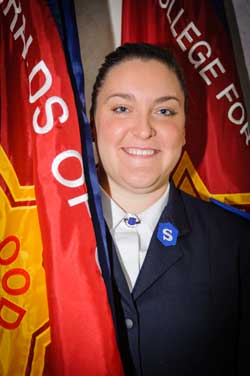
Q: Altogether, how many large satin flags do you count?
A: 2